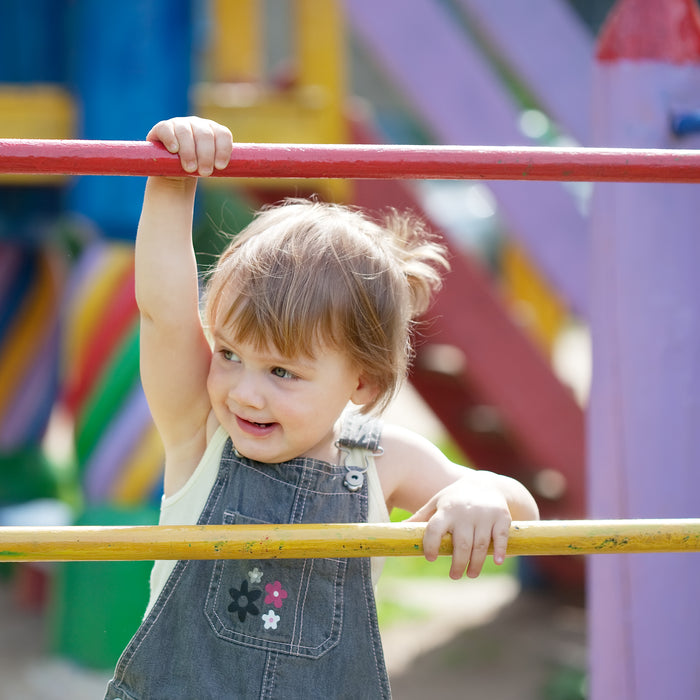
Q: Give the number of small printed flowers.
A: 4